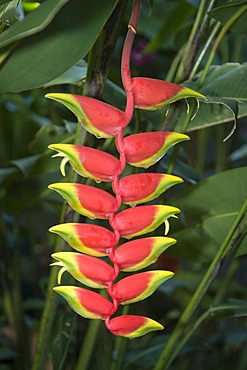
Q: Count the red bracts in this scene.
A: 13